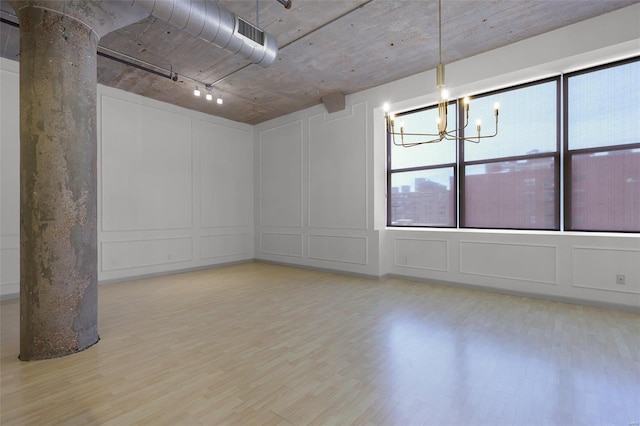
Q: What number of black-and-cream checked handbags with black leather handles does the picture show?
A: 0